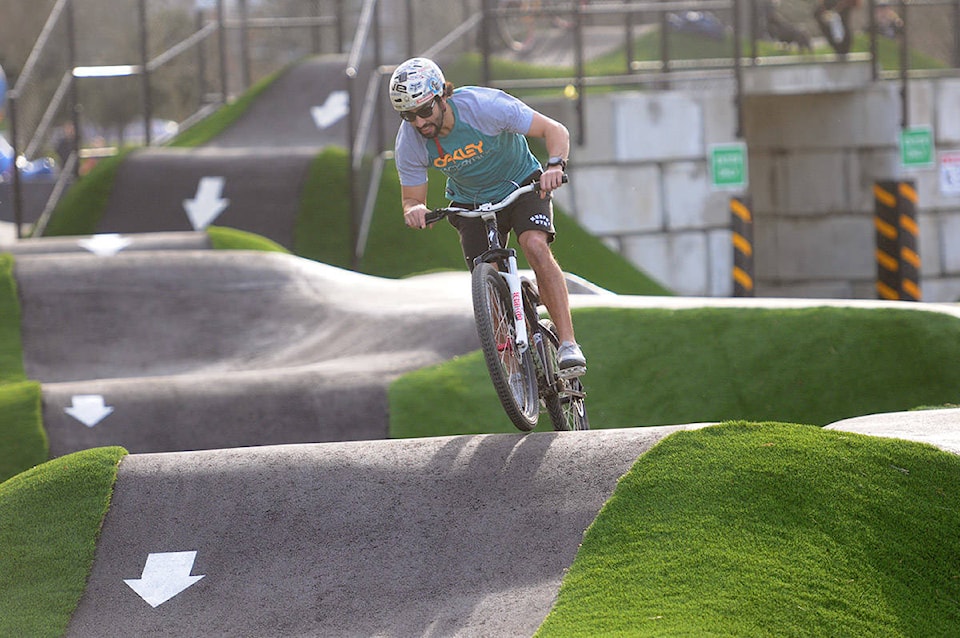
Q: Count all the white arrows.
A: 5